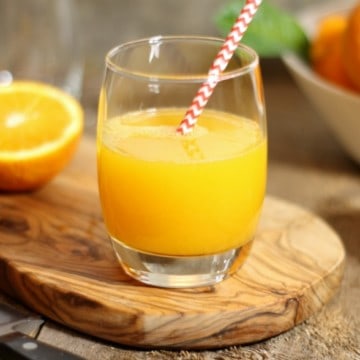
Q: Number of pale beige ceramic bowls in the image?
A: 1